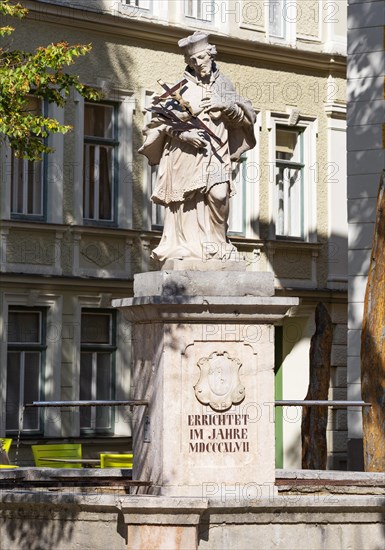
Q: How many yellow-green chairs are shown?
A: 3